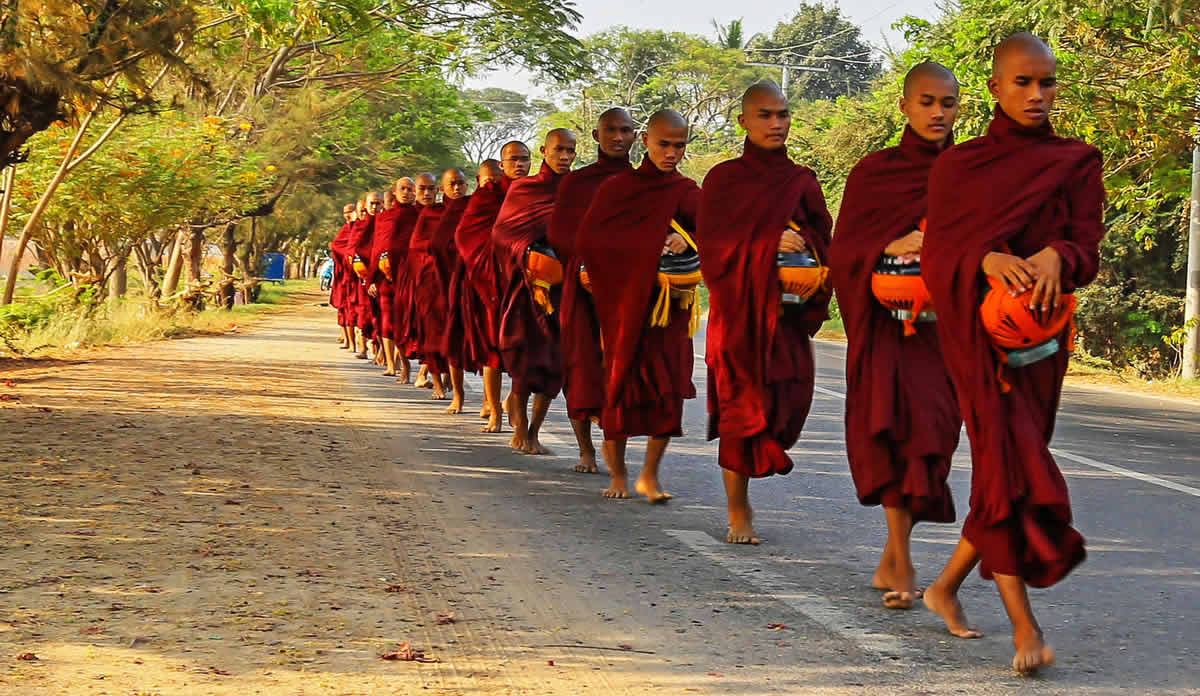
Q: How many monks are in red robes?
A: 15